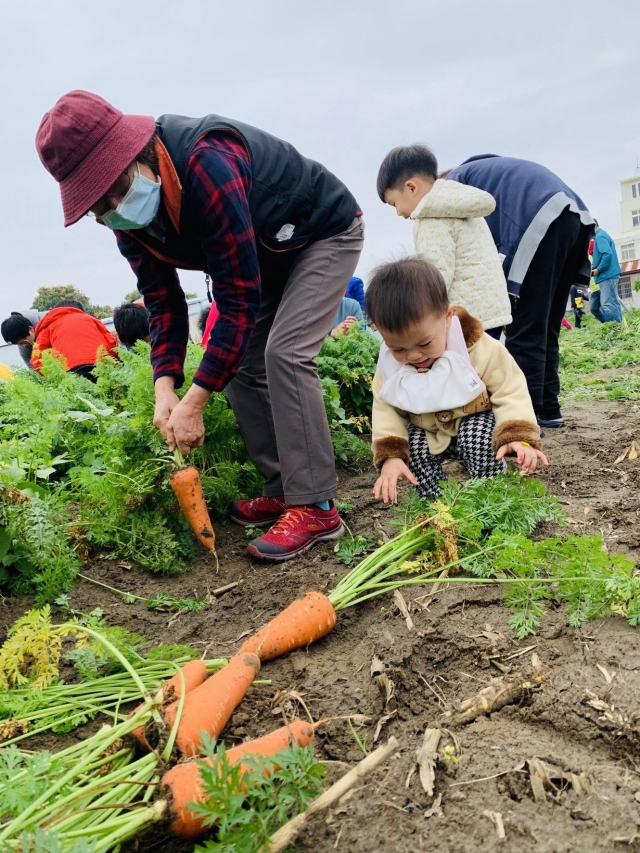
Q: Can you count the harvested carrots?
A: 5